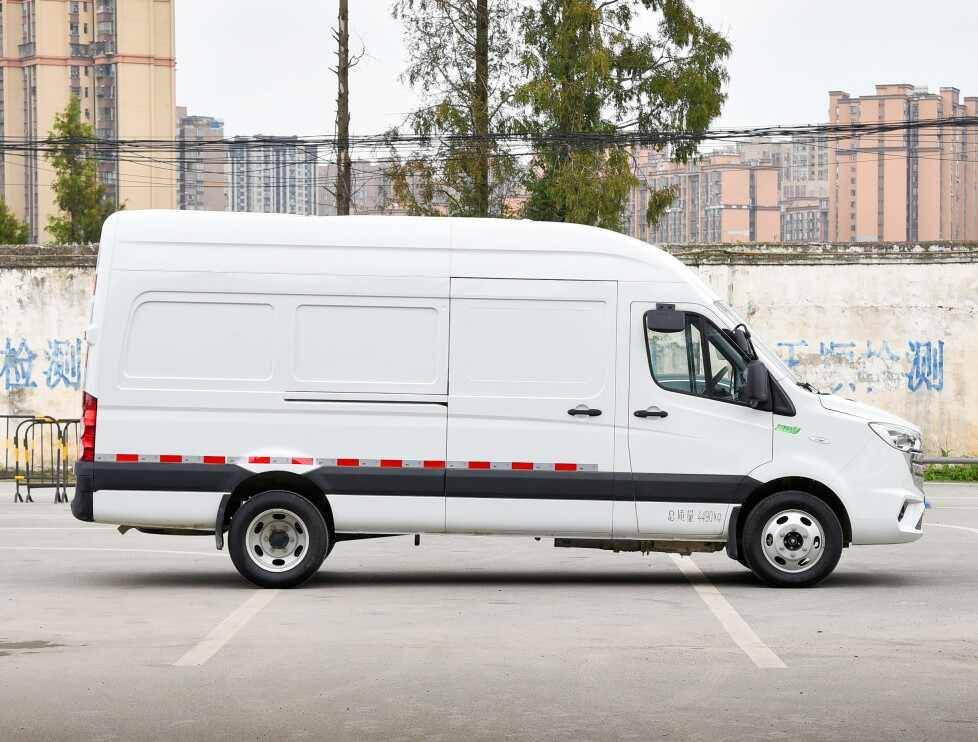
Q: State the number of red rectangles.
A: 11